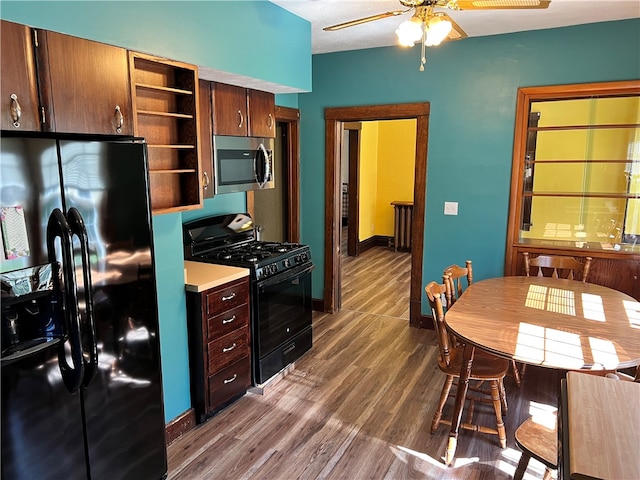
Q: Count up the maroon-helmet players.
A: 0